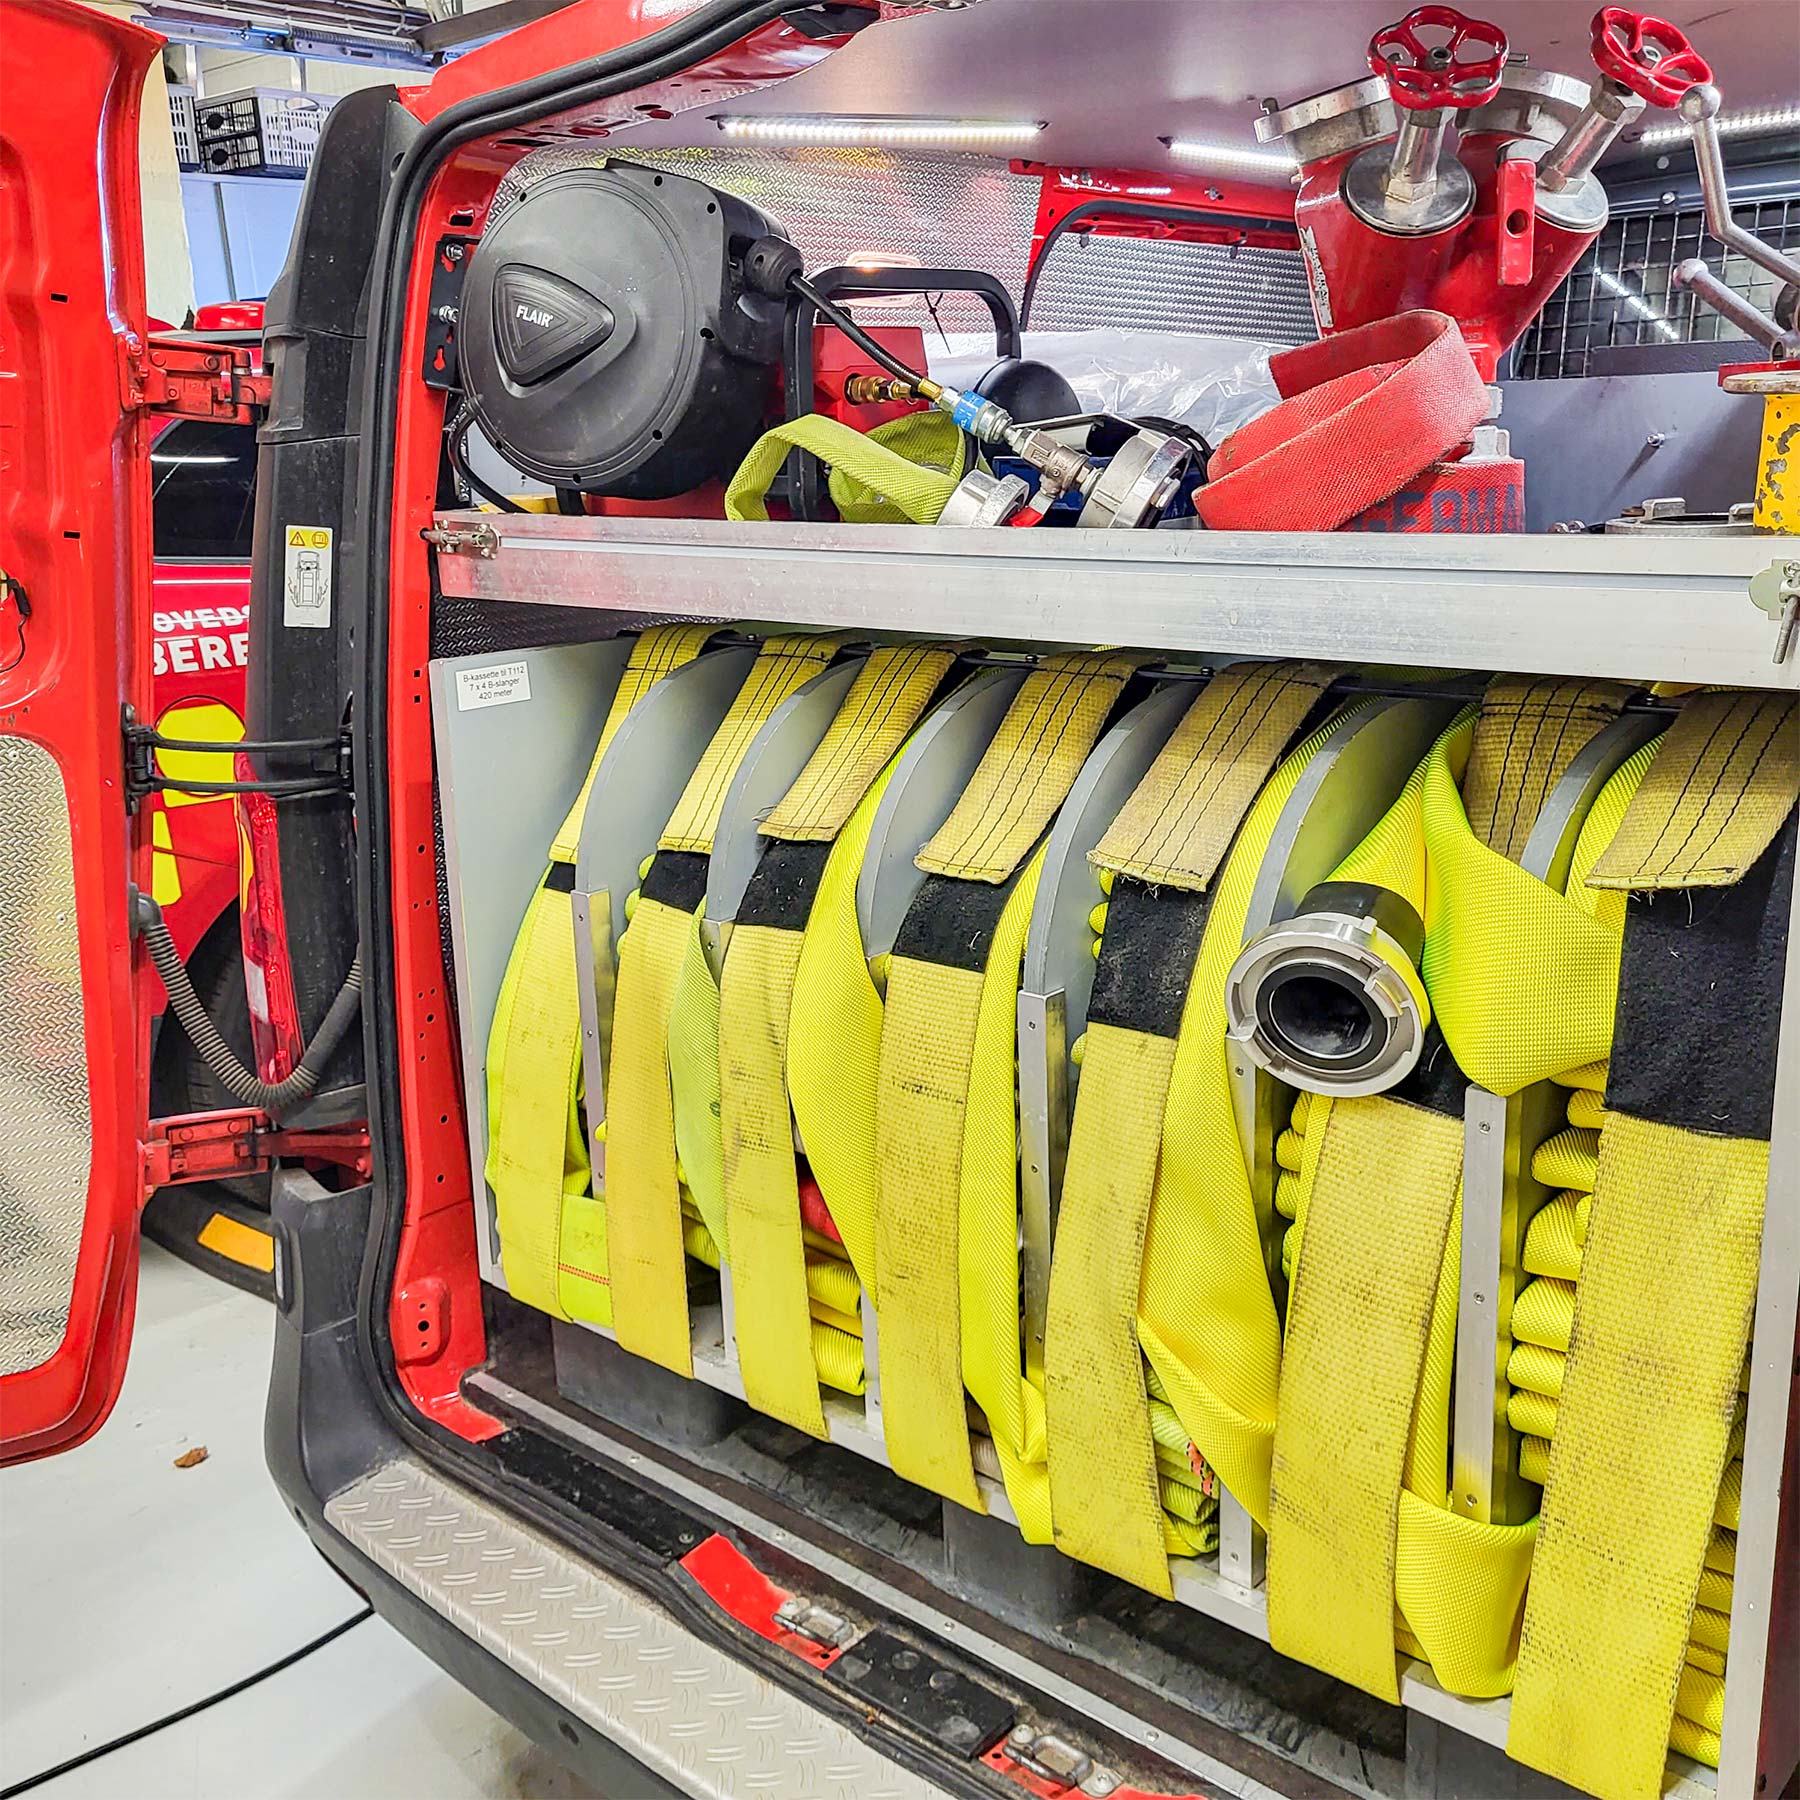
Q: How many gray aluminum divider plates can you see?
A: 6